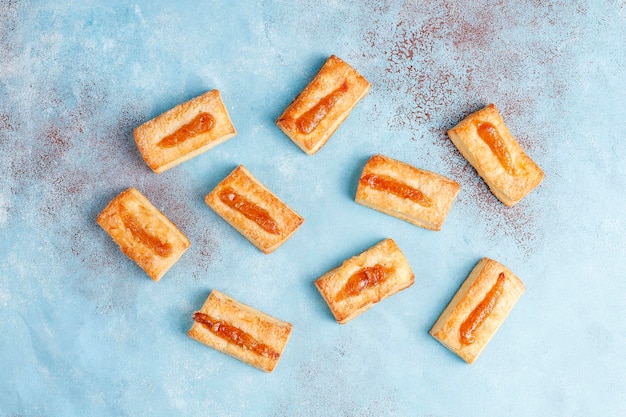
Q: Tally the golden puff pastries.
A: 9